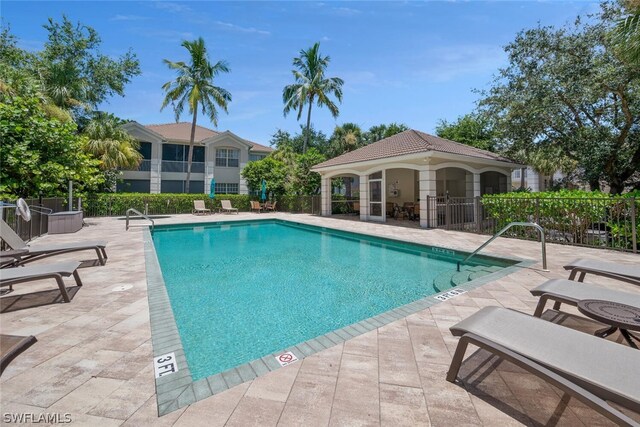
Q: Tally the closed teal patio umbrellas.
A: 2